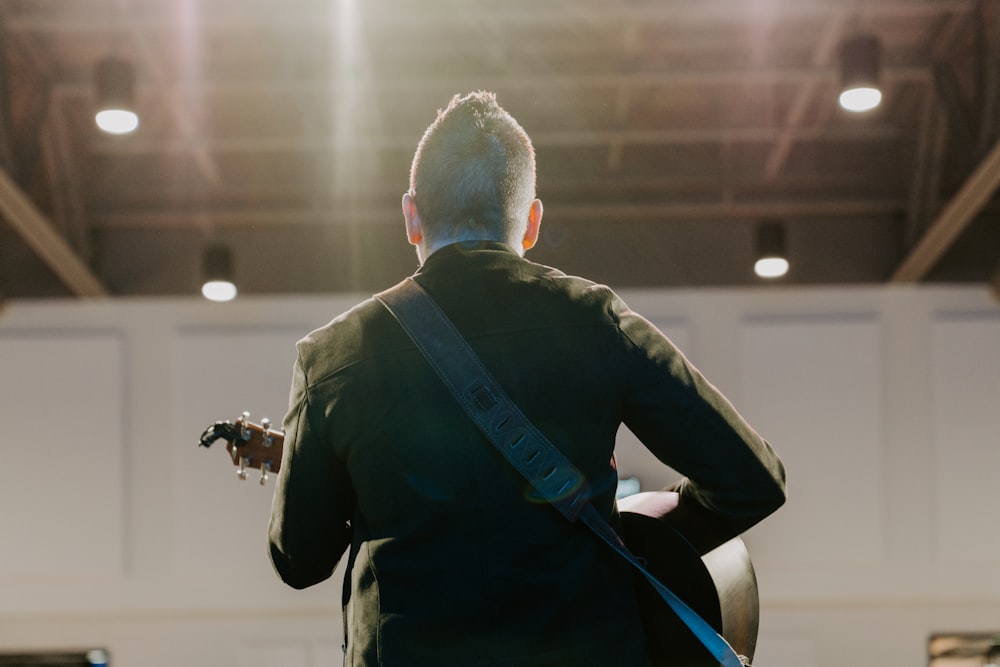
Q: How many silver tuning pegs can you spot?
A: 4